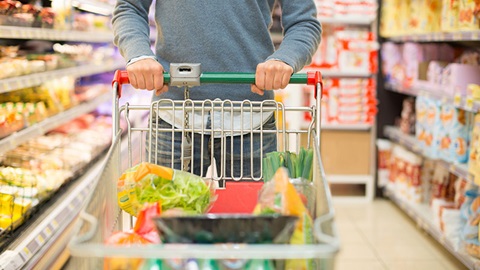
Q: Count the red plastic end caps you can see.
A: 2